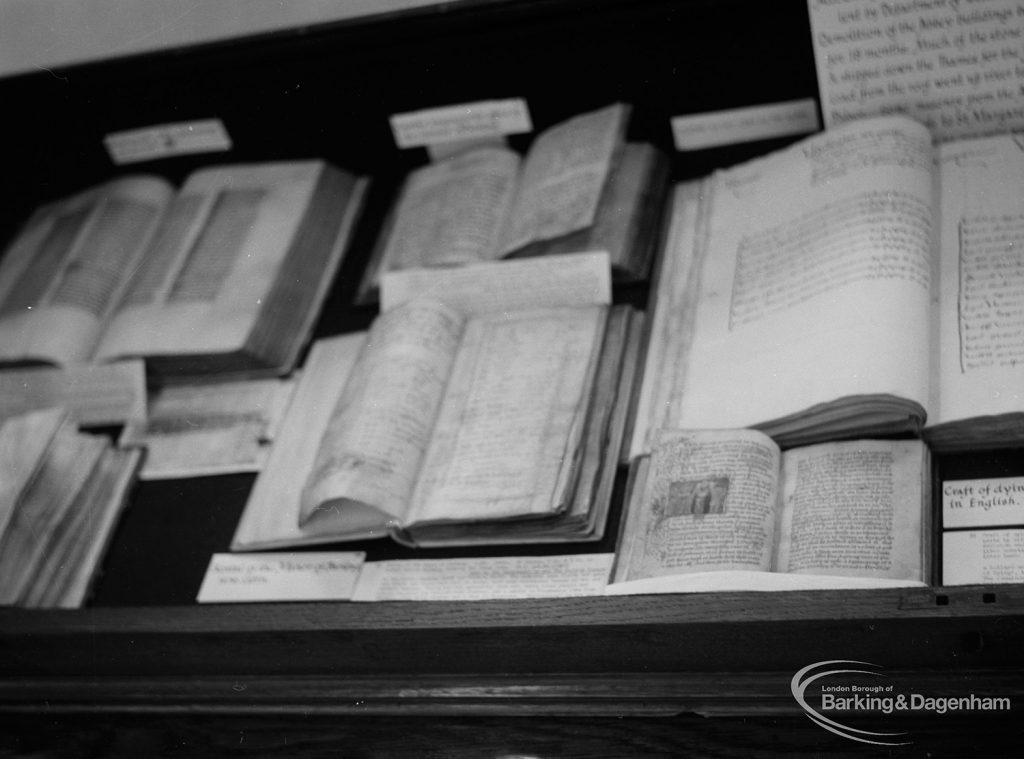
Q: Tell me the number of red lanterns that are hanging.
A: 0